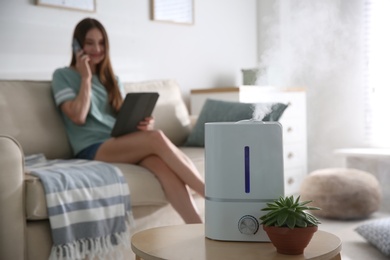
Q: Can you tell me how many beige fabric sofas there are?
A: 1